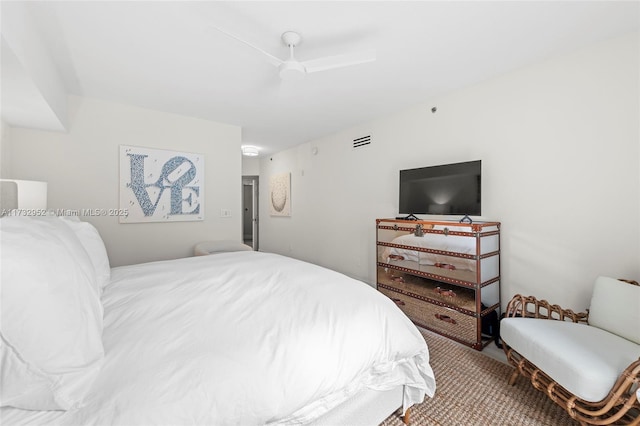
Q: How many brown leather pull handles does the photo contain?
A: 6